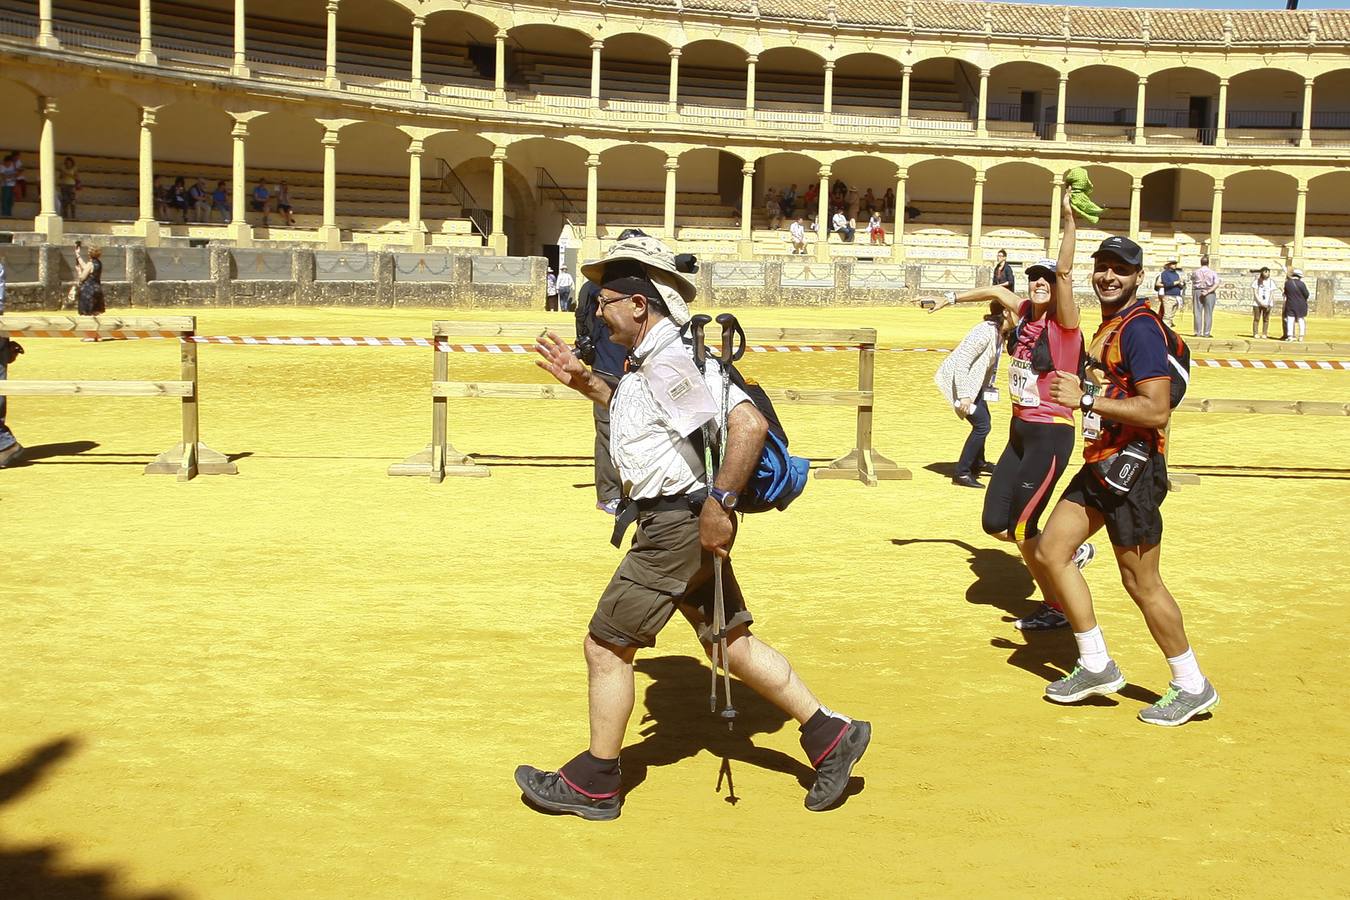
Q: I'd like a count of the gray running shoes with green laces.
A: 2